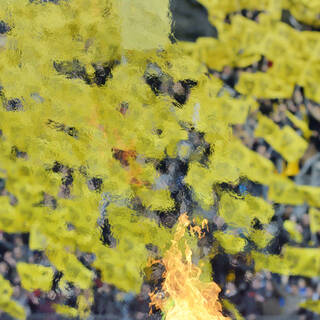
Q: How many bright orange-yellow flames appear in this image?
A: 1